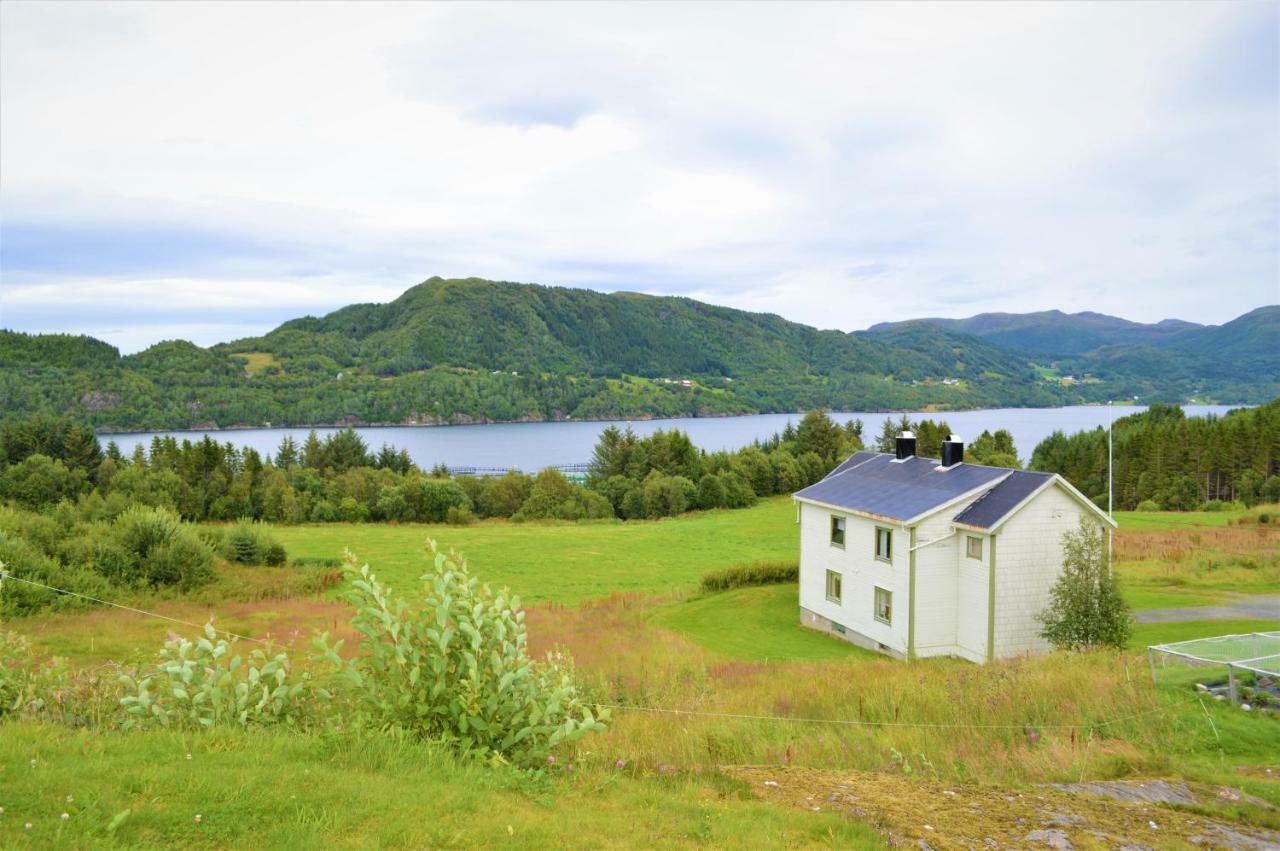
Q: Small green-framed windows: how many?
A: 5